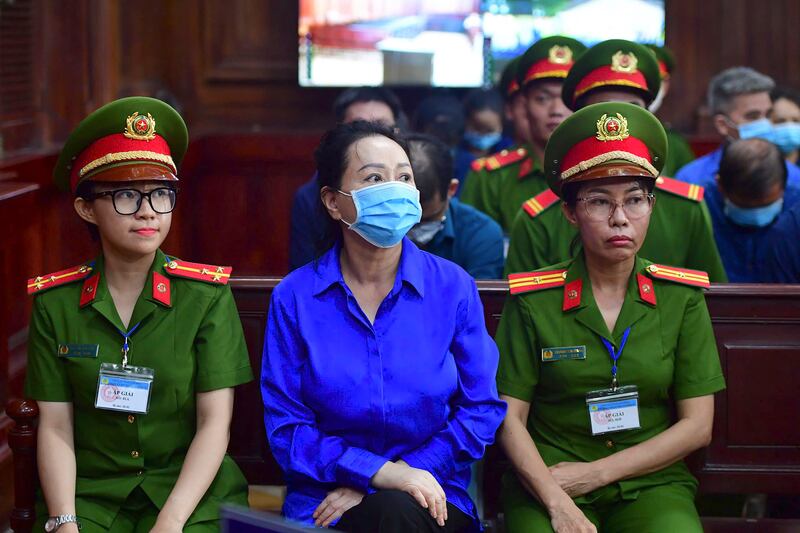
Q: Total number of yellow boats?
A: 0